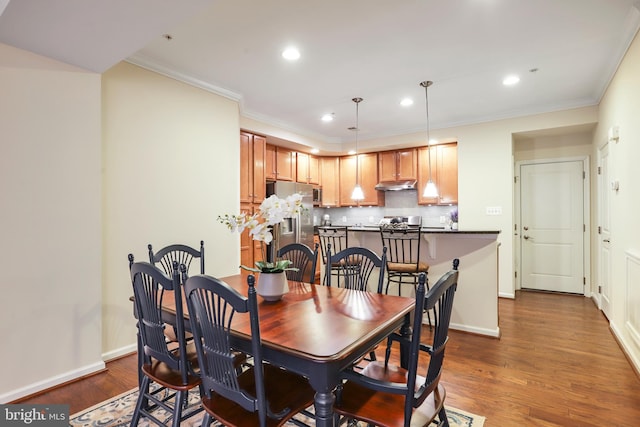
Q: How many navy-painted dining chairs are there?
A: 6